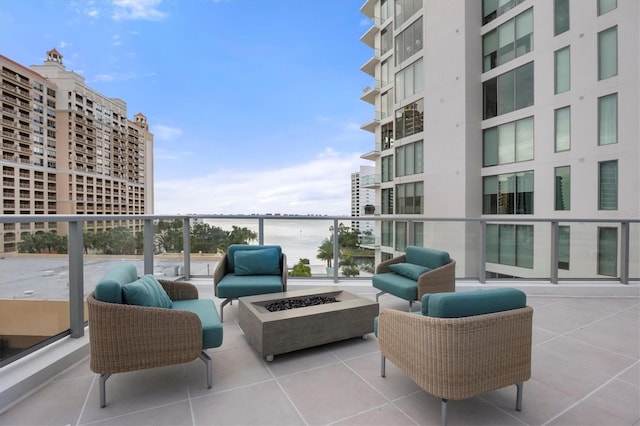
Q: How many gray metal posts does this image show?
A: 9